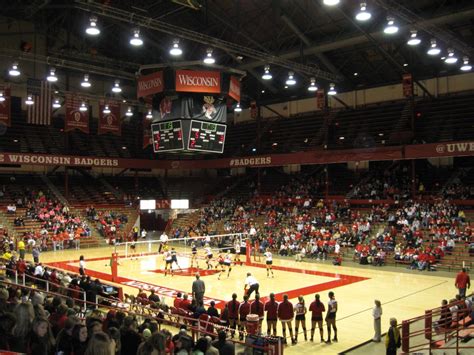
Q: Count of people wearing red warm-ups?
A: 6